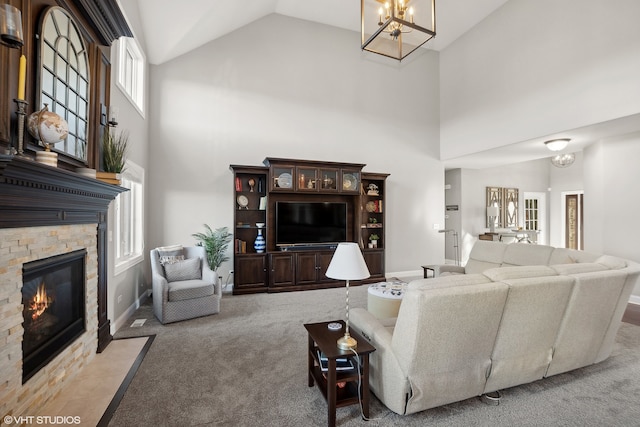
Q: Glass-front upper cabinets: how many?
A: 4